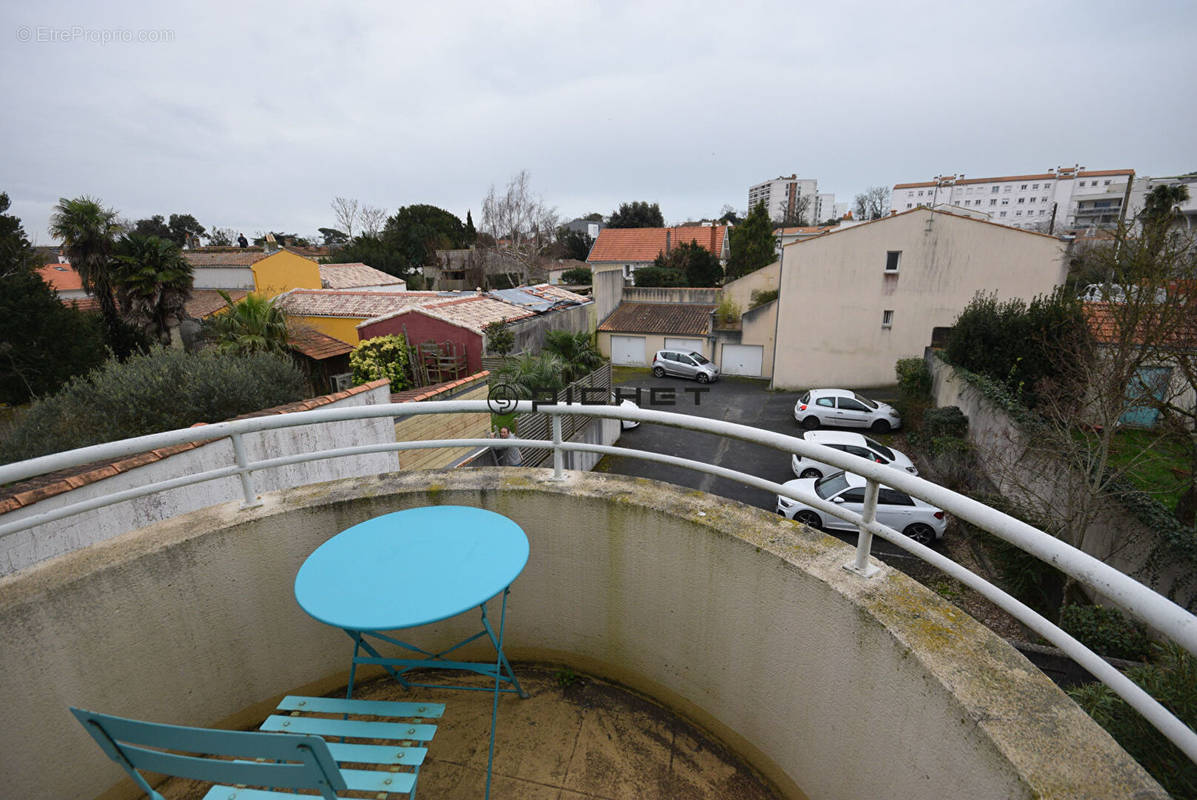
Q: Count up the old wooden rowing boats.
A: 0